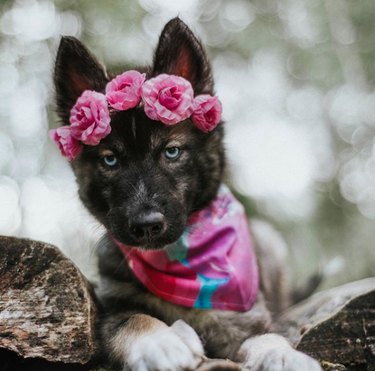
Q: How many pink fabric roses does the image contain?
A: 5